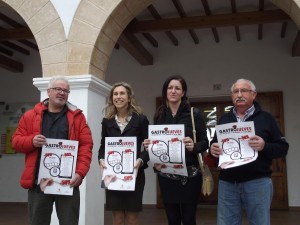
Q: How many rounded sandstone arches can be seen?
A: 2